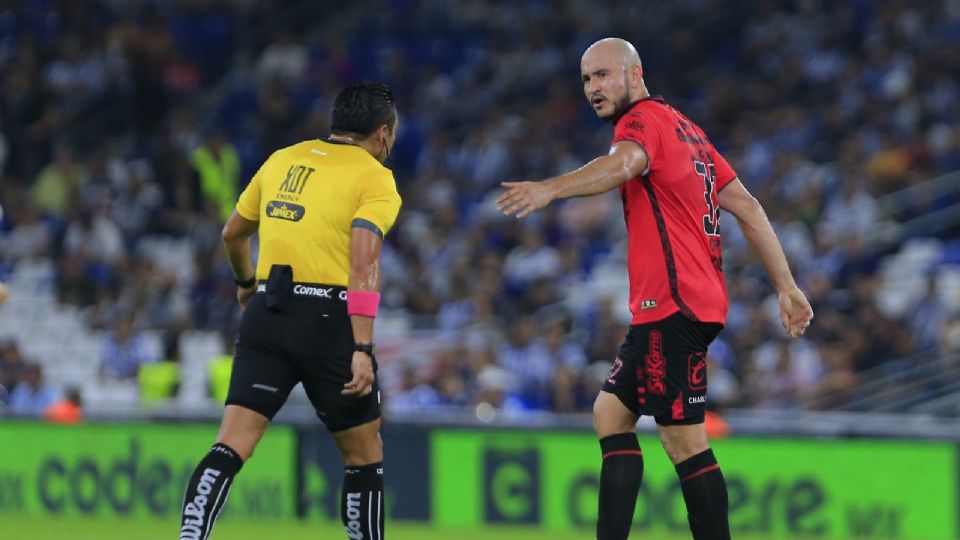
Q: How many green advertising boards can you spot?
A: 2